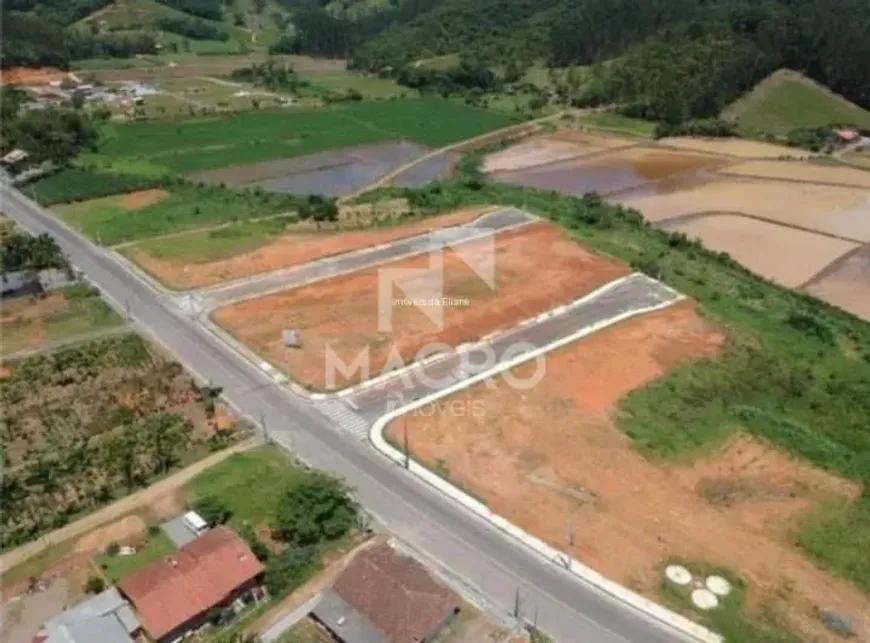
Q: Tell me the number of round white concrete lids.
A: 3